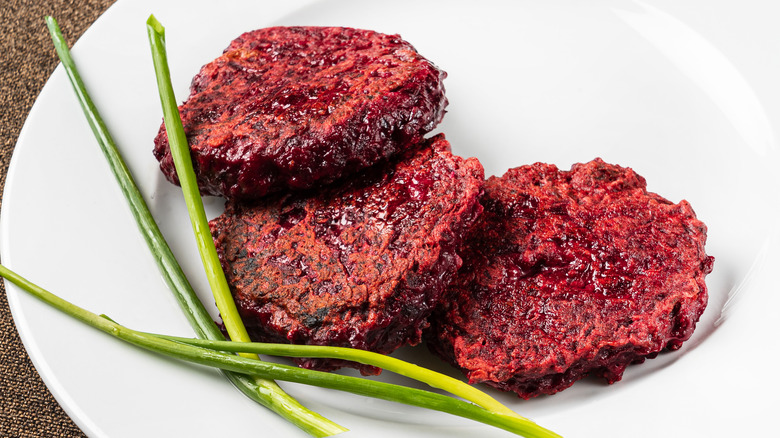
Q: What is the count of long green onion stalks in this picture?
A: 4